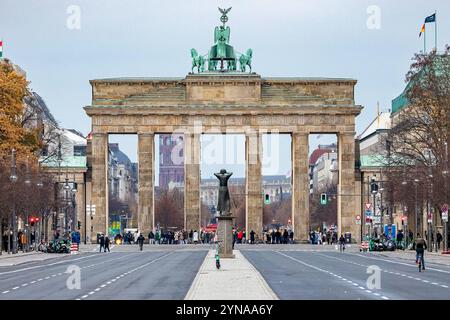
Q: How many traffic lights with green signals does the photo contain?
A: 2